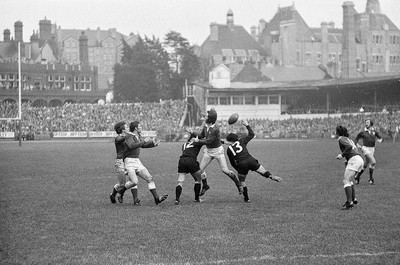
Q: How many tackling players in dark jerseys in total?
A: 2